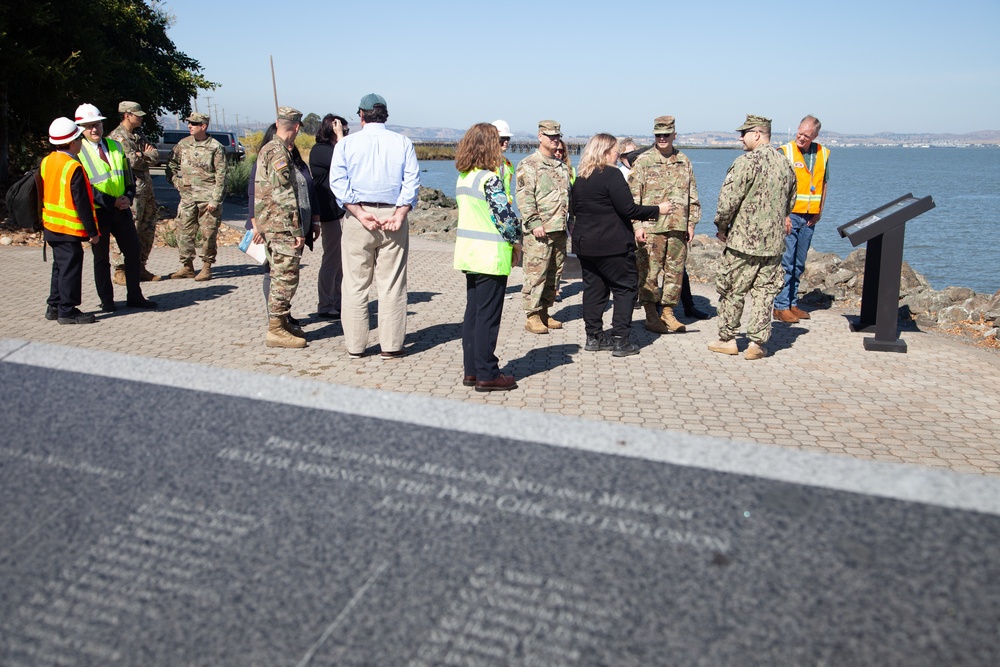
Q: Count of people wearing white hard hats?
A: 3